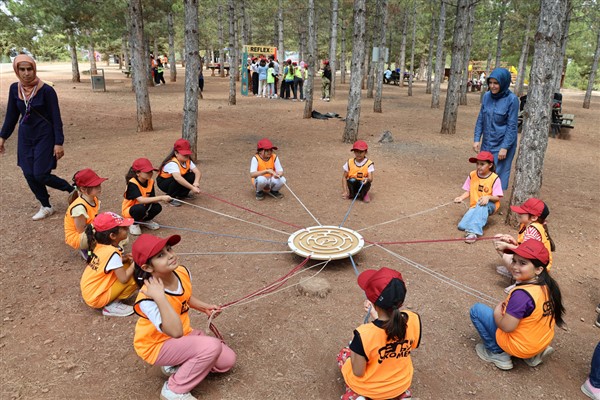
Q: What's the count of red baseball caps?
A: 11